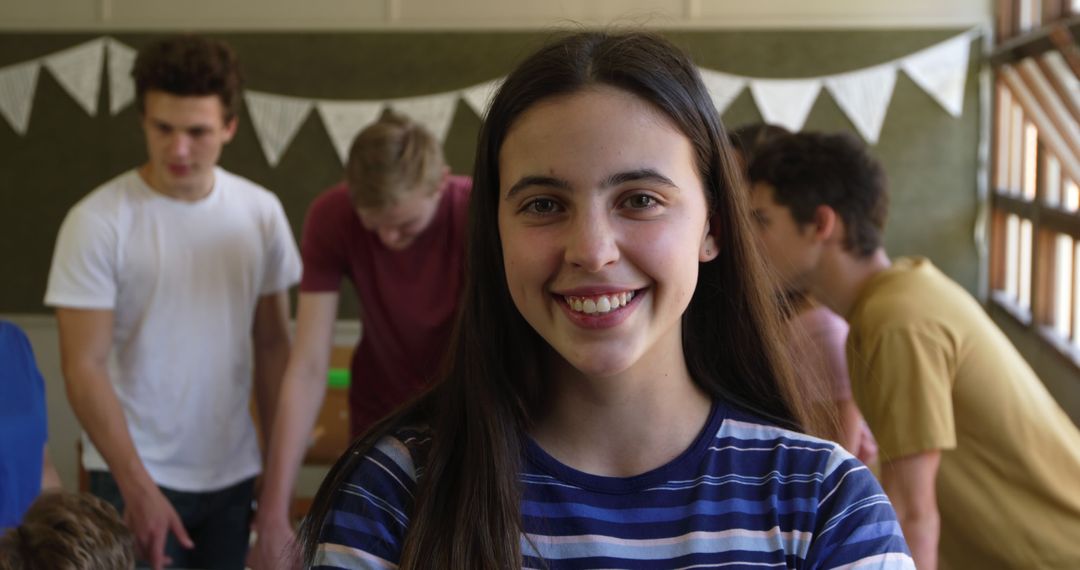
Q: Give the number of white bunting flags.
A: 11